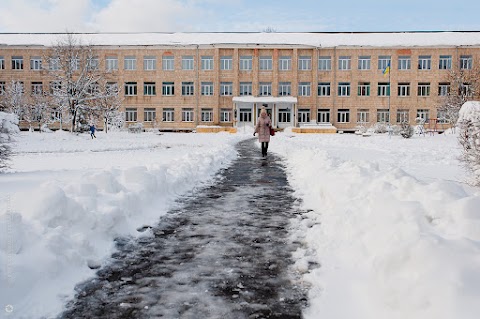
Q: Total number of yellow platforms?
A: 2